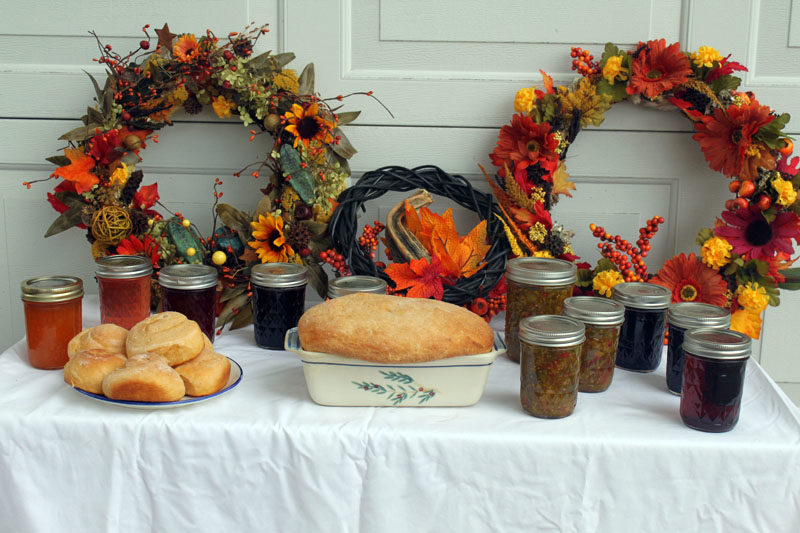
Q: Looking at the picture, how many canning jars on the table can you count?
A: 11